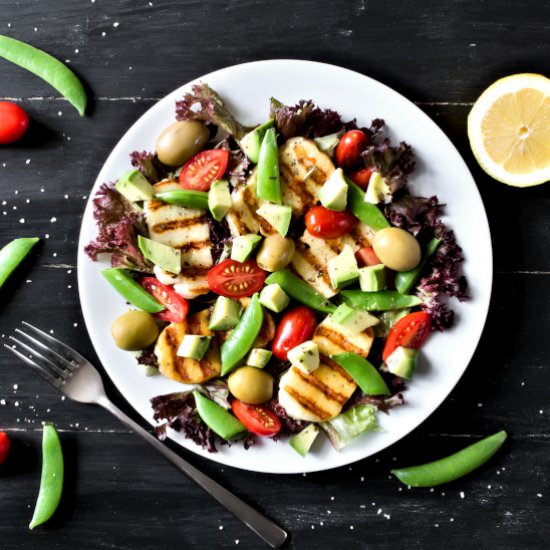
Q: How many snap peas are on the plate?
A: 10